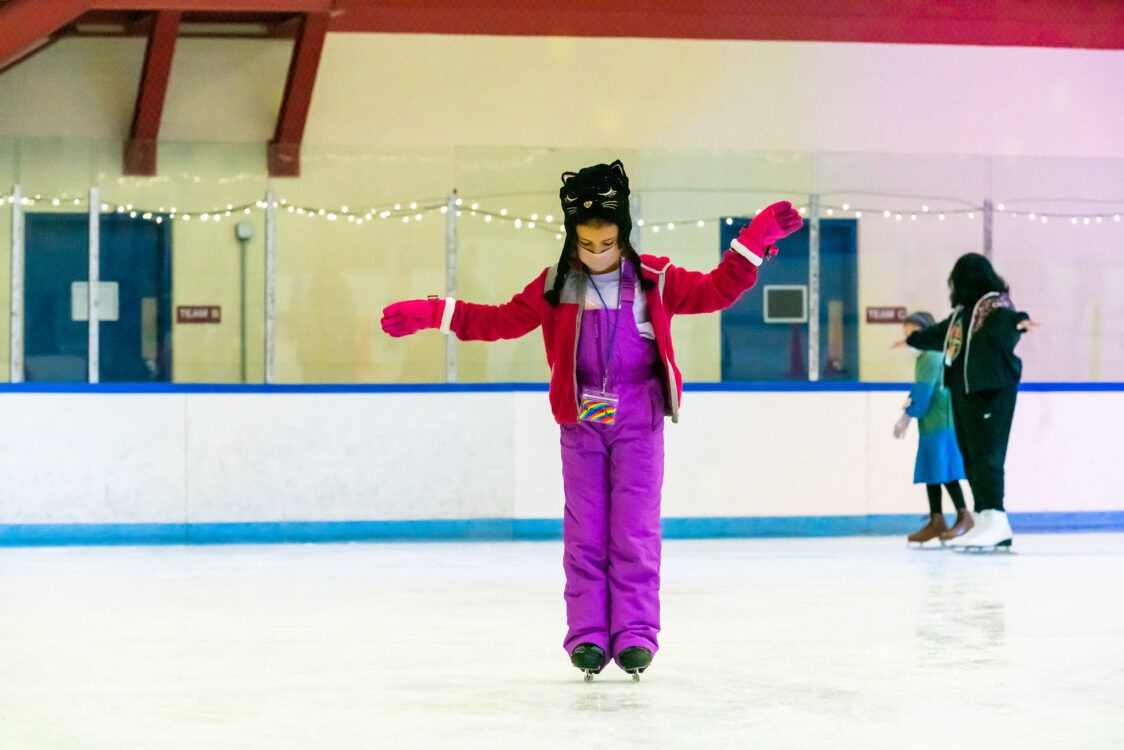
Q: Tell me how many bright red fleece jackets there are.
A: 1